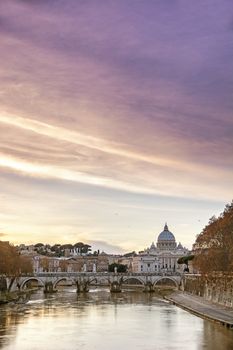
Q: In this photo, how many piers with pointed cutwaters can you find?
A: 4